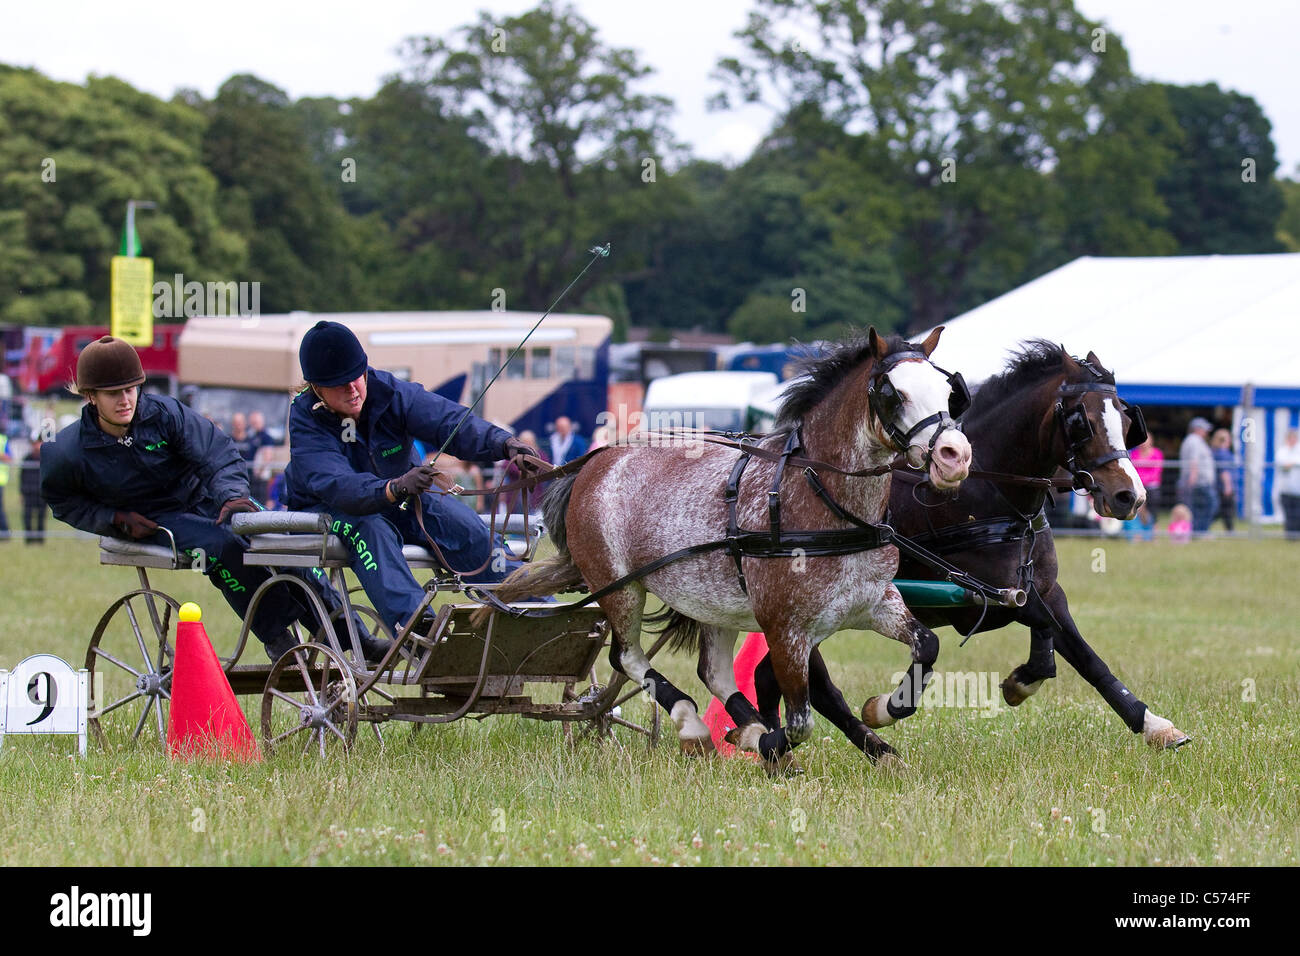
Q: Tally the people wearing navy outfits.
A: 2